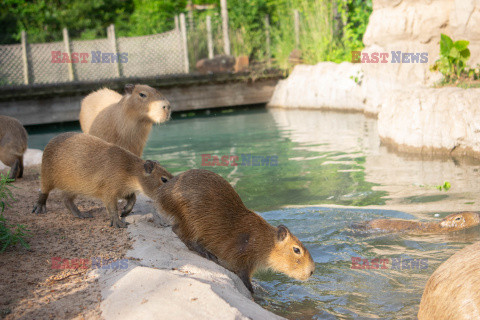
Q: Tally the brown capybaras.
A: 6